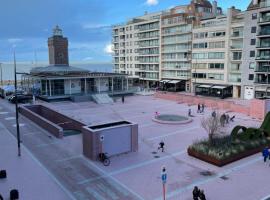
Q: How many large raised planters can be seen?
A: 1